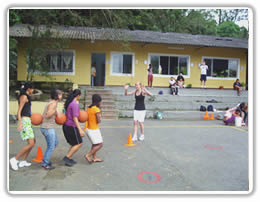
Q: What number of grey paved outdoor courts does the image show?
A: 1